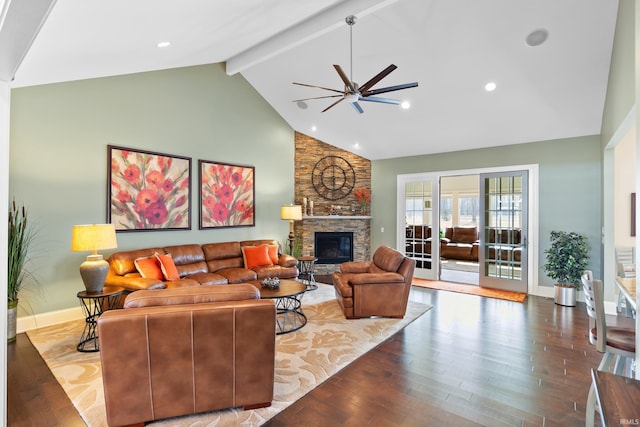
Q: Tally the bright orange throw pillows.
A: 4